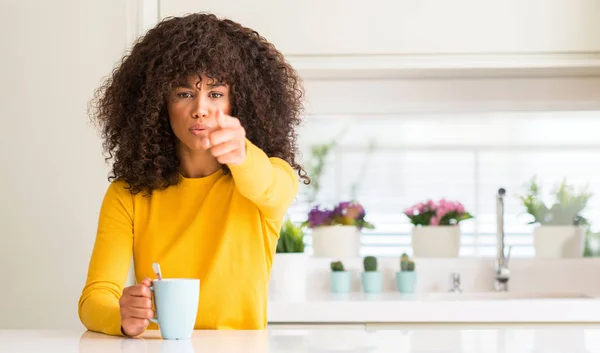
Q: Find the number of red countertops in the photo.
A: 0